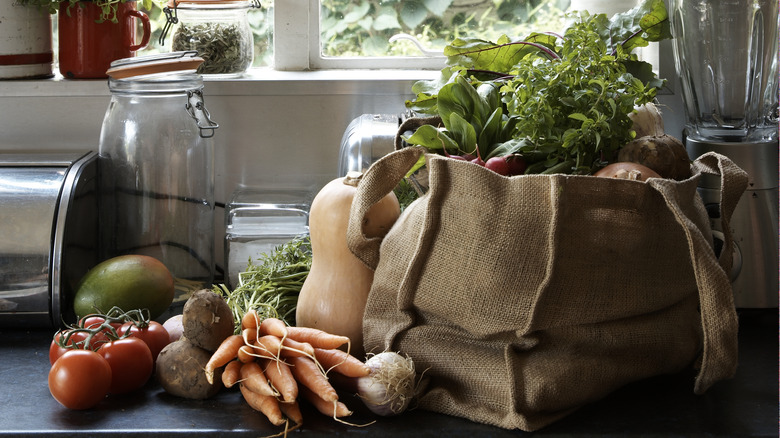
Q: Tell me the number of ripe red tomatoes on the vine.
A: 5